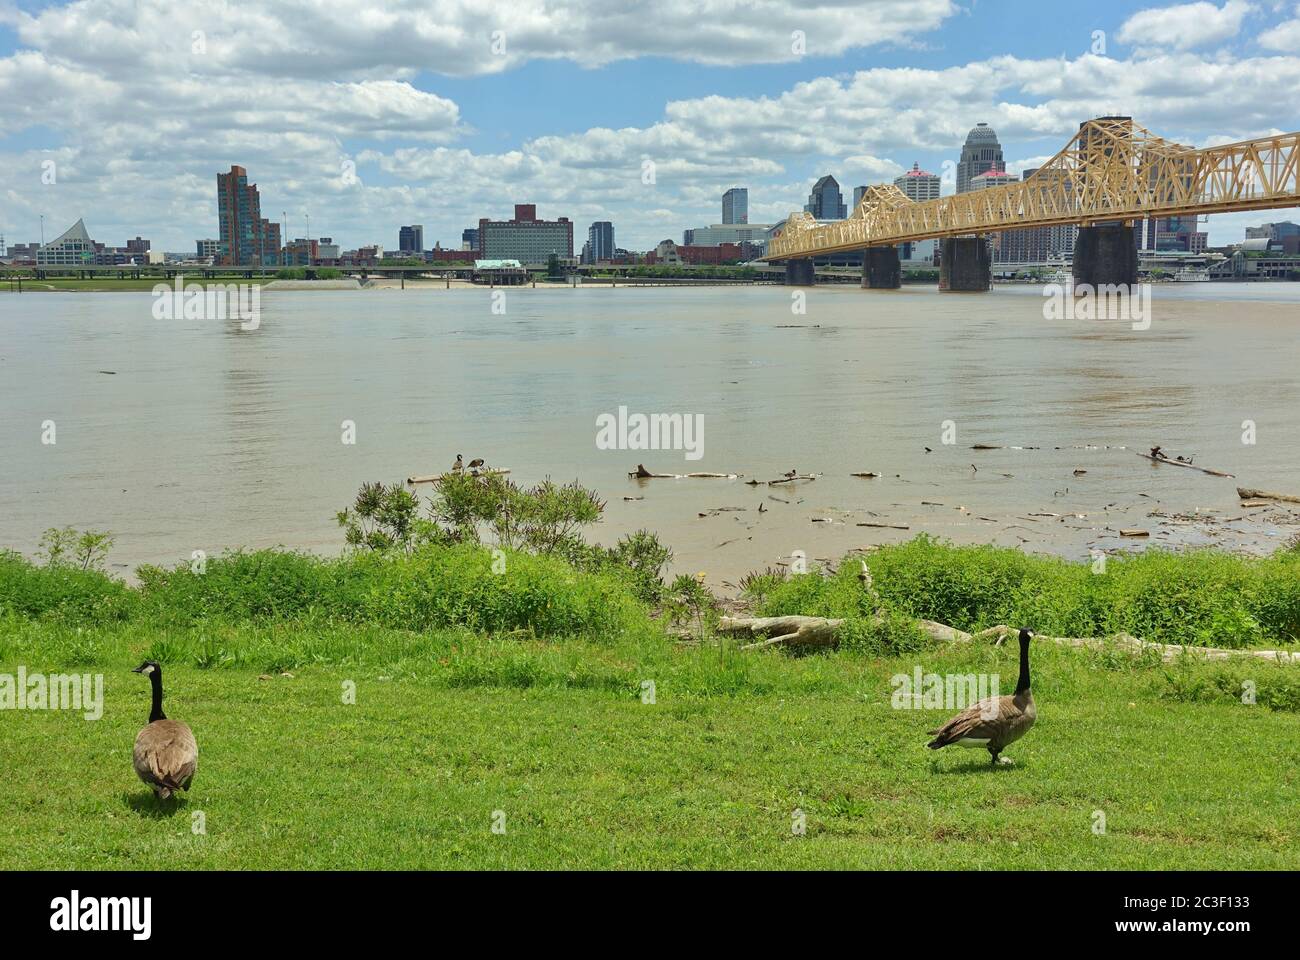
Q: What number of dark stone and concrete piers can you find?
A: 4